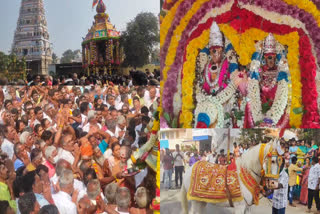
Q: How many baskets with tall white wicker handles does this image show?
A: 0